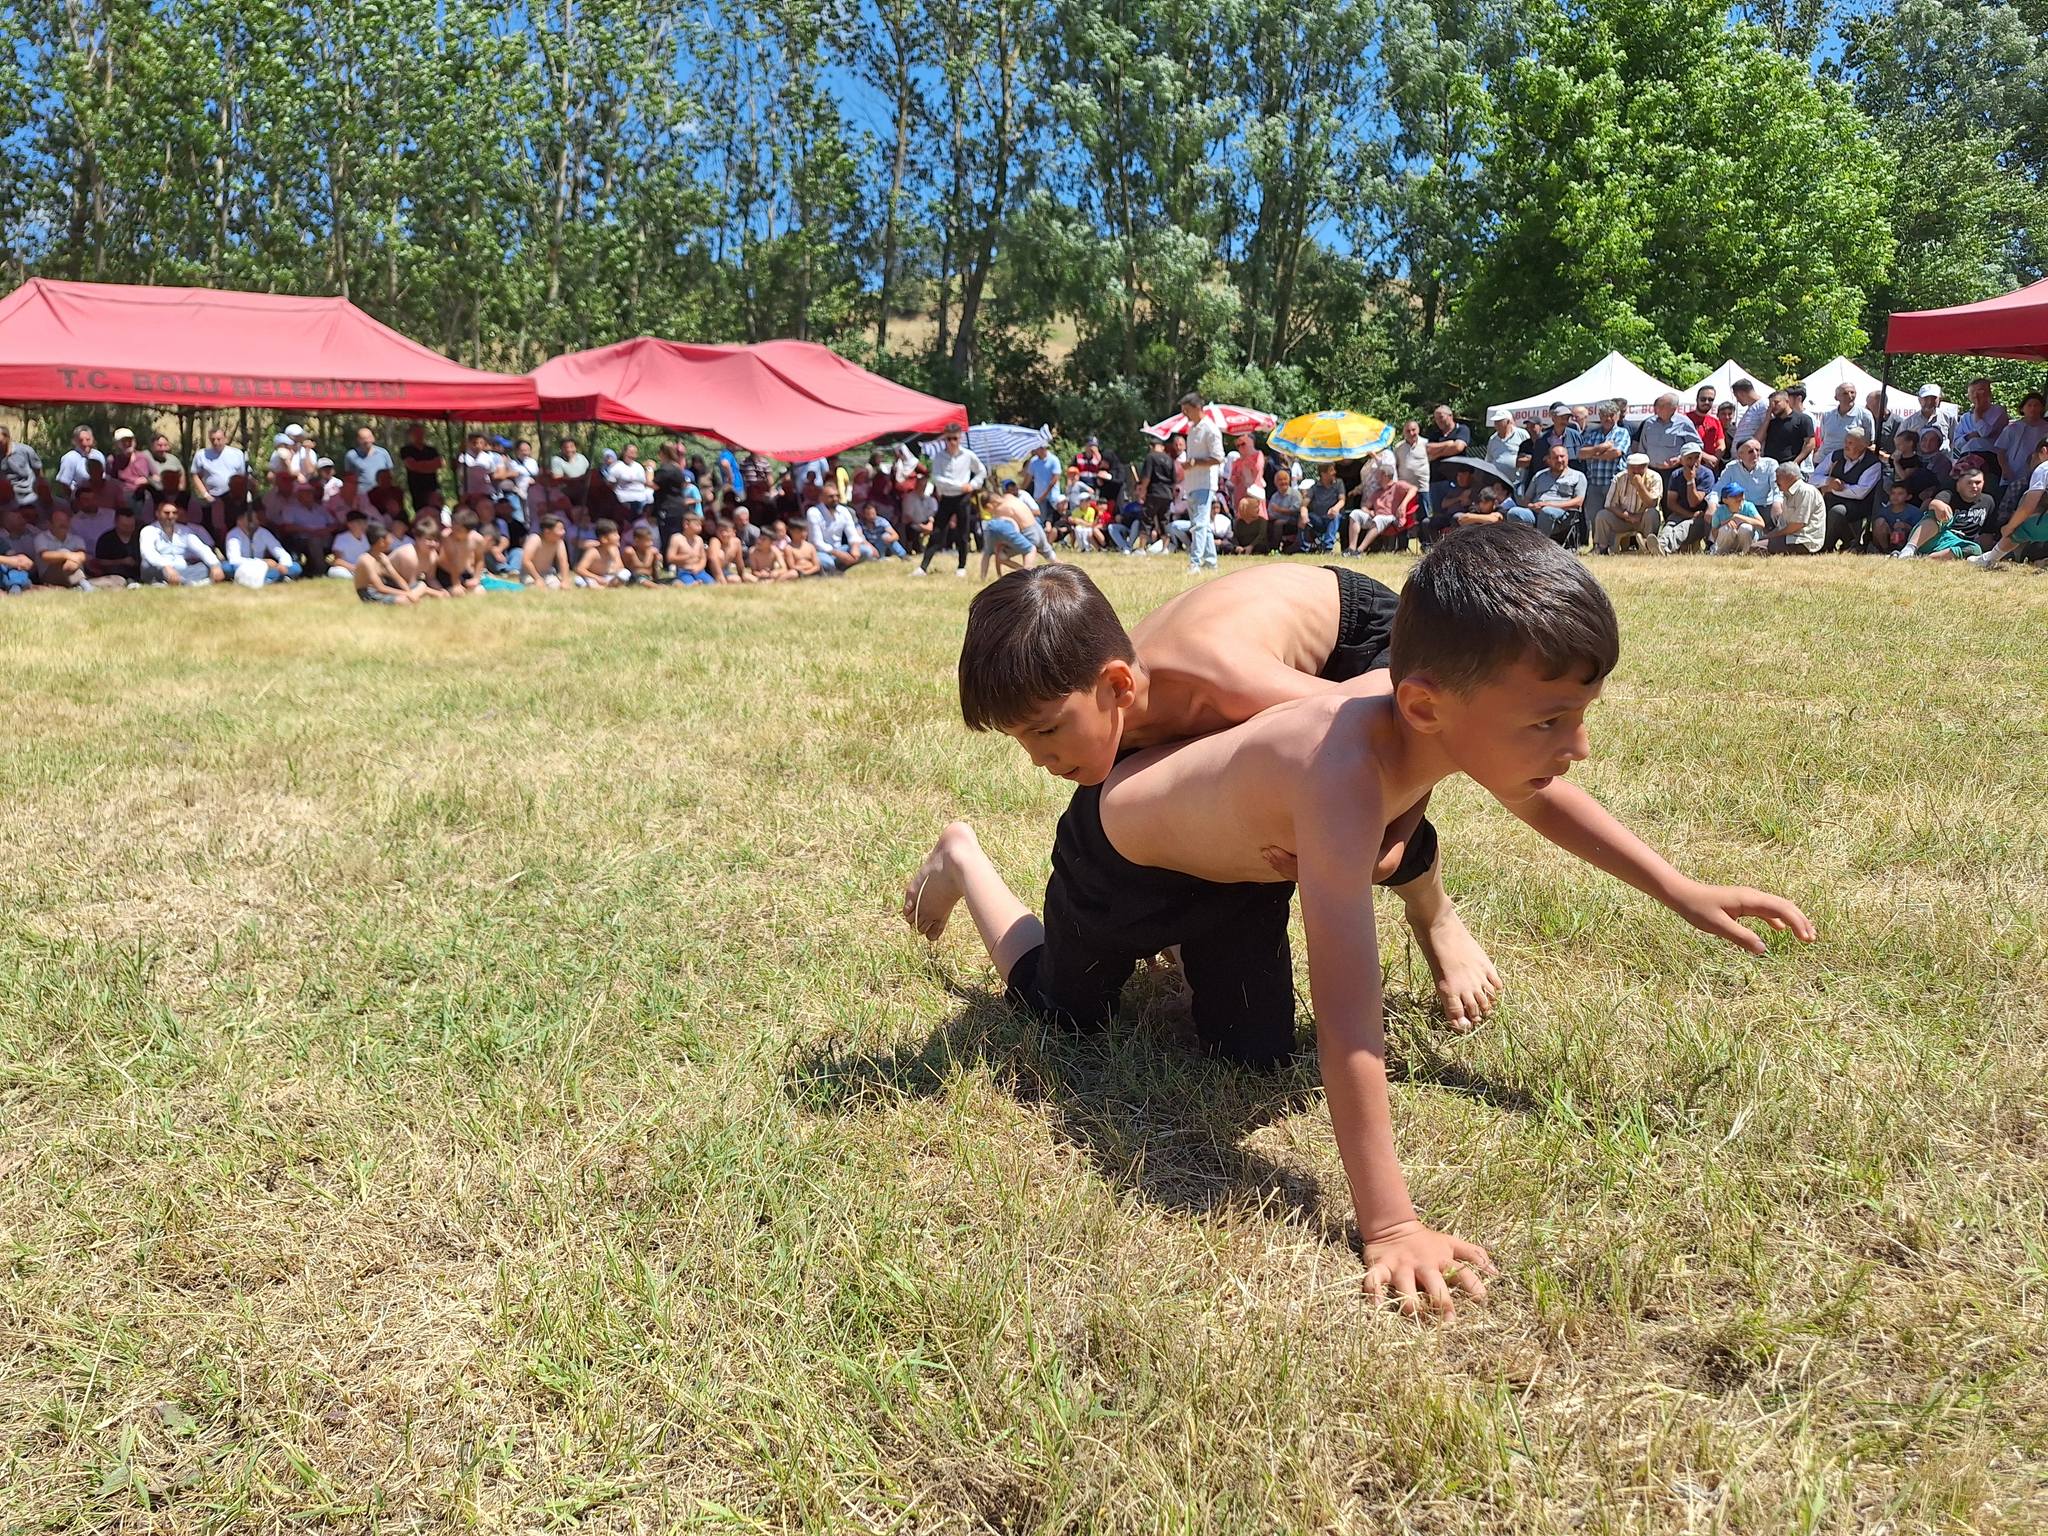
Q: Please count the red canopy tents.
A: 3